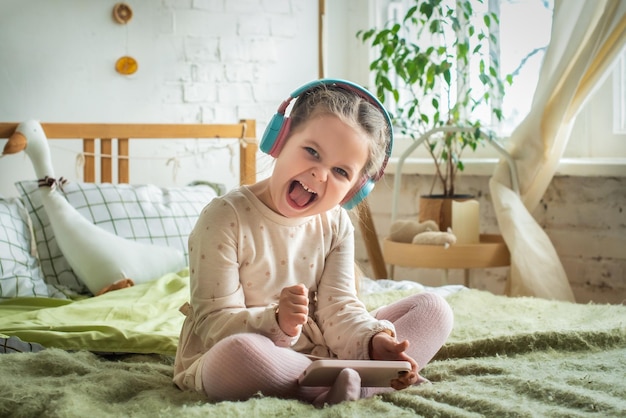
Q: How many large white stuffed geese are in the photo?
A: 1